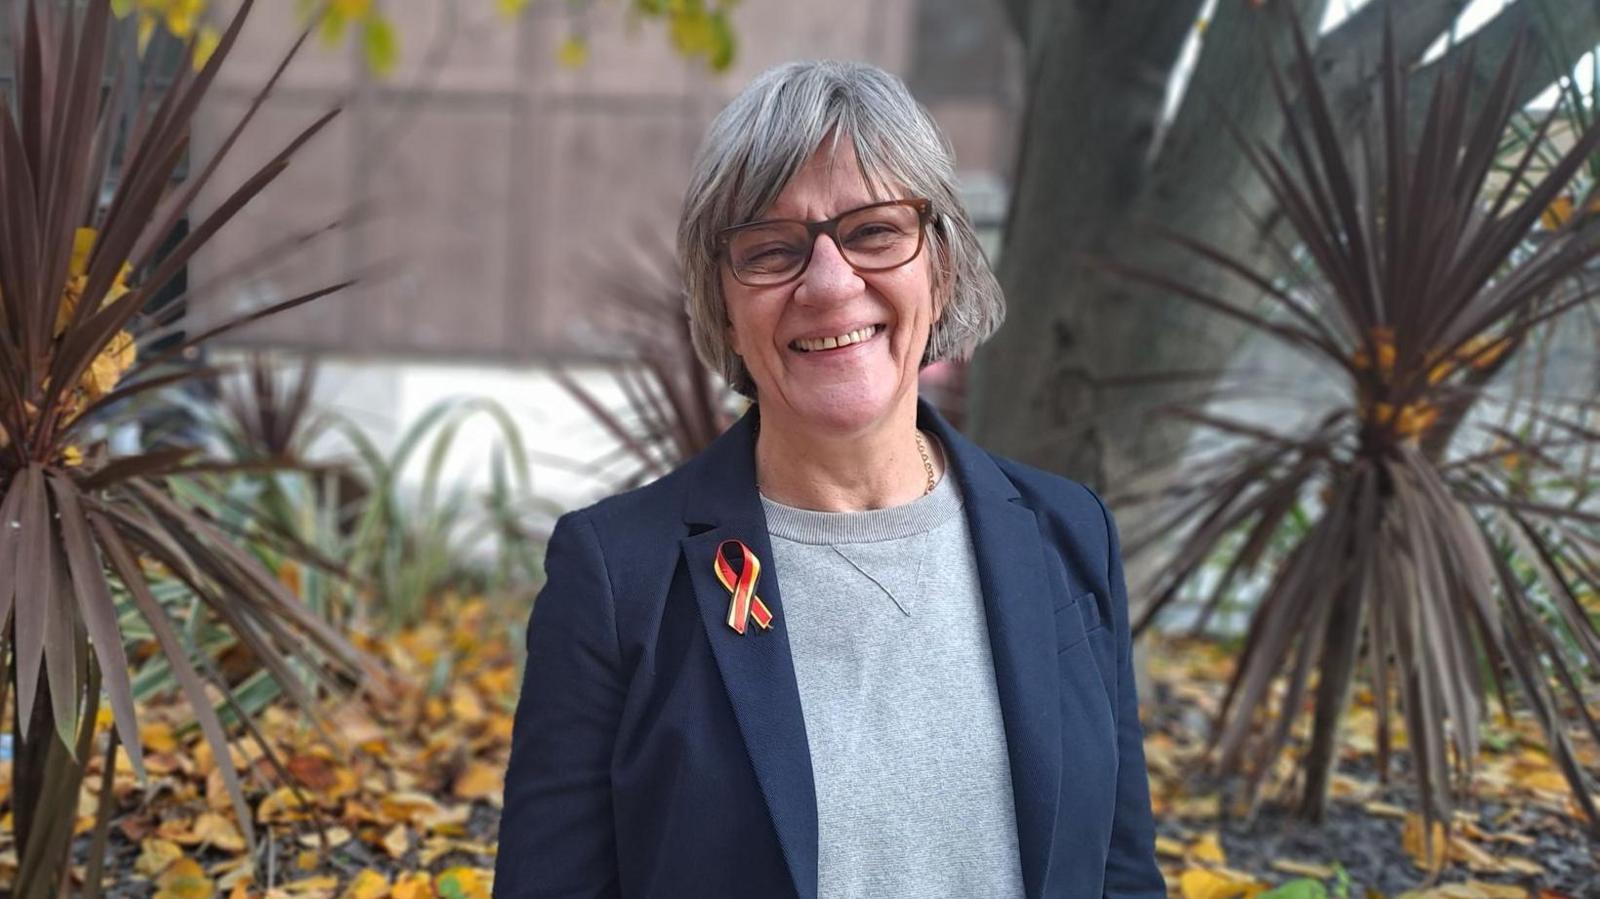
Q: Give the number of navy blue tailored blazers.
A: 1